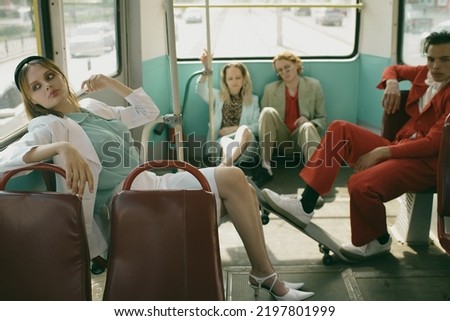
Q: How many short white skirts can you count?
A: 1